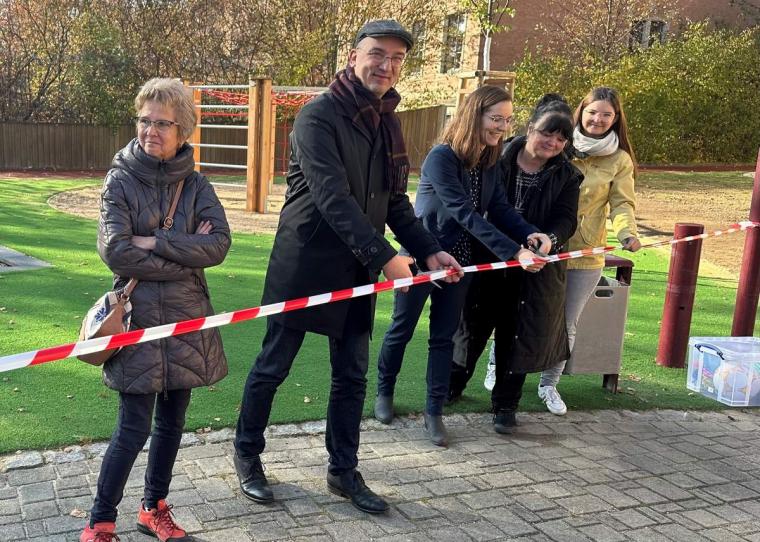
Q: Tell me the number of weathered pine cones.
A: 0